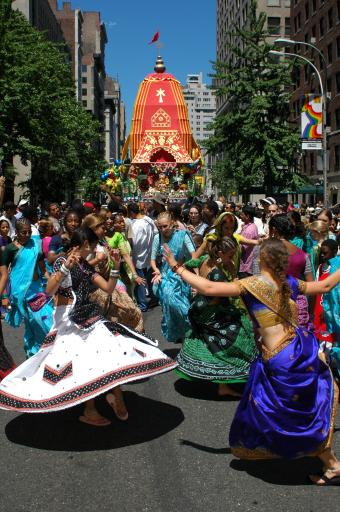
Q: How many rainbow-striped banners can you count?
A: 1